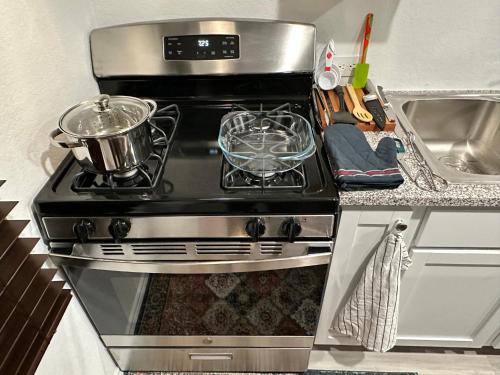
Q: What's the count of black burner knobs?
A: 4